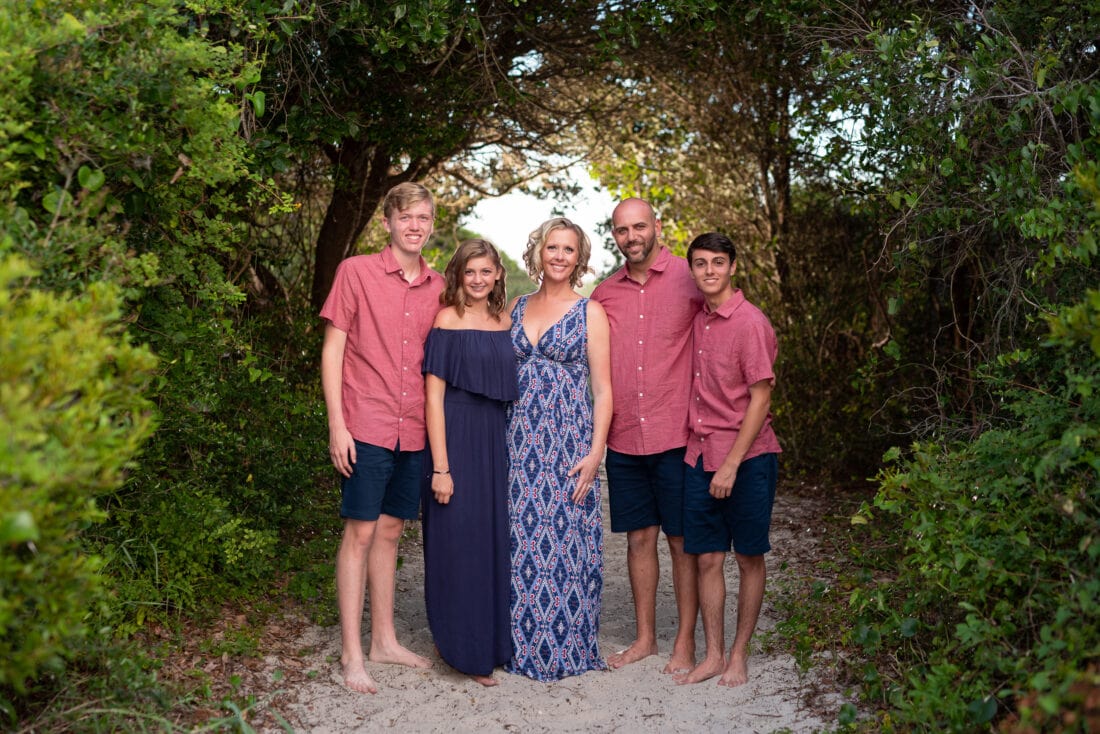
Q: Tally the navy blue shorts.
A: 3